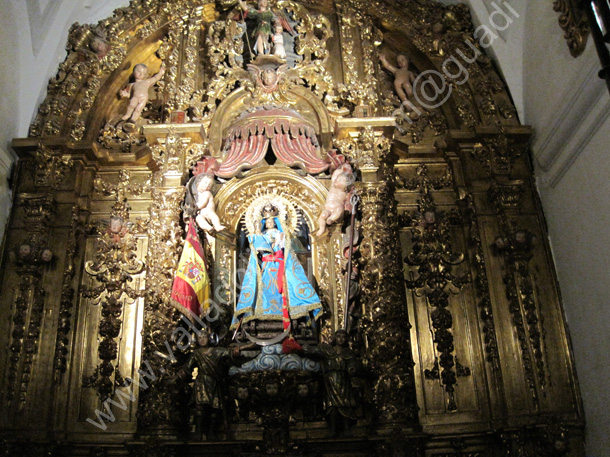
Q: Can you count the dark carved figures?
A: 2